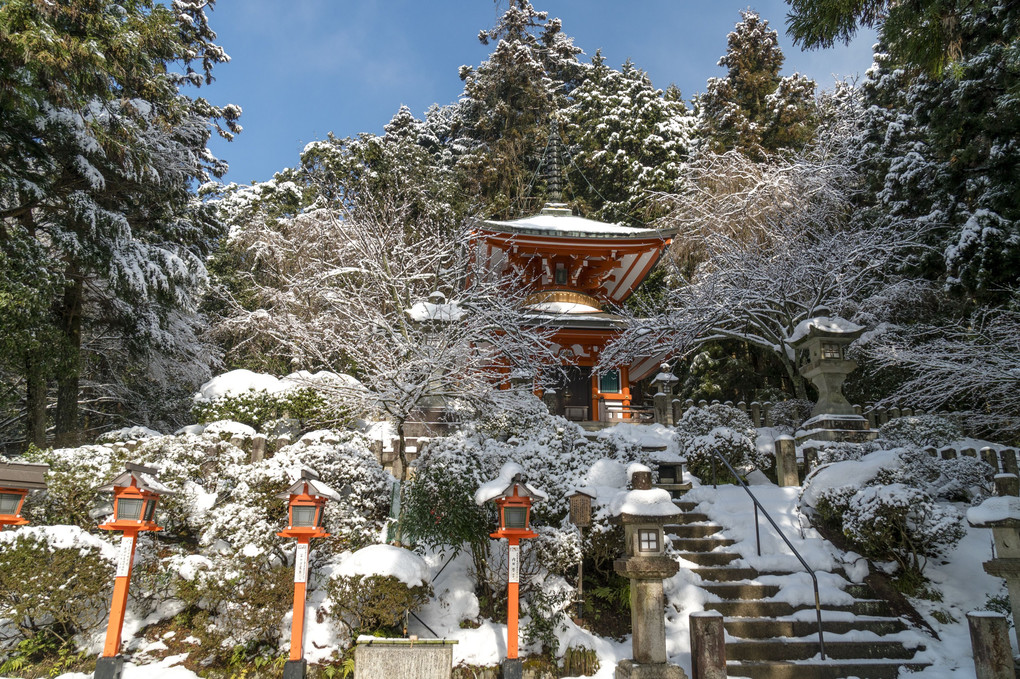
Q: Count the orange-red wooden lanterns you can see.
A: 4